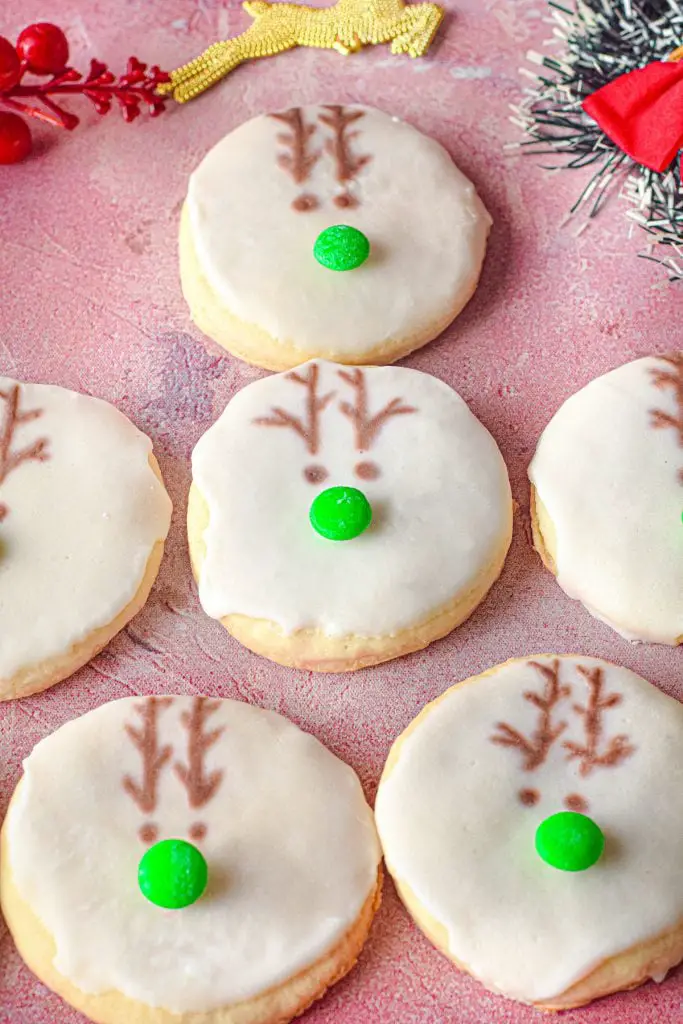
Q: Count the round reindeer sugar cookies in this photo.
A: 6